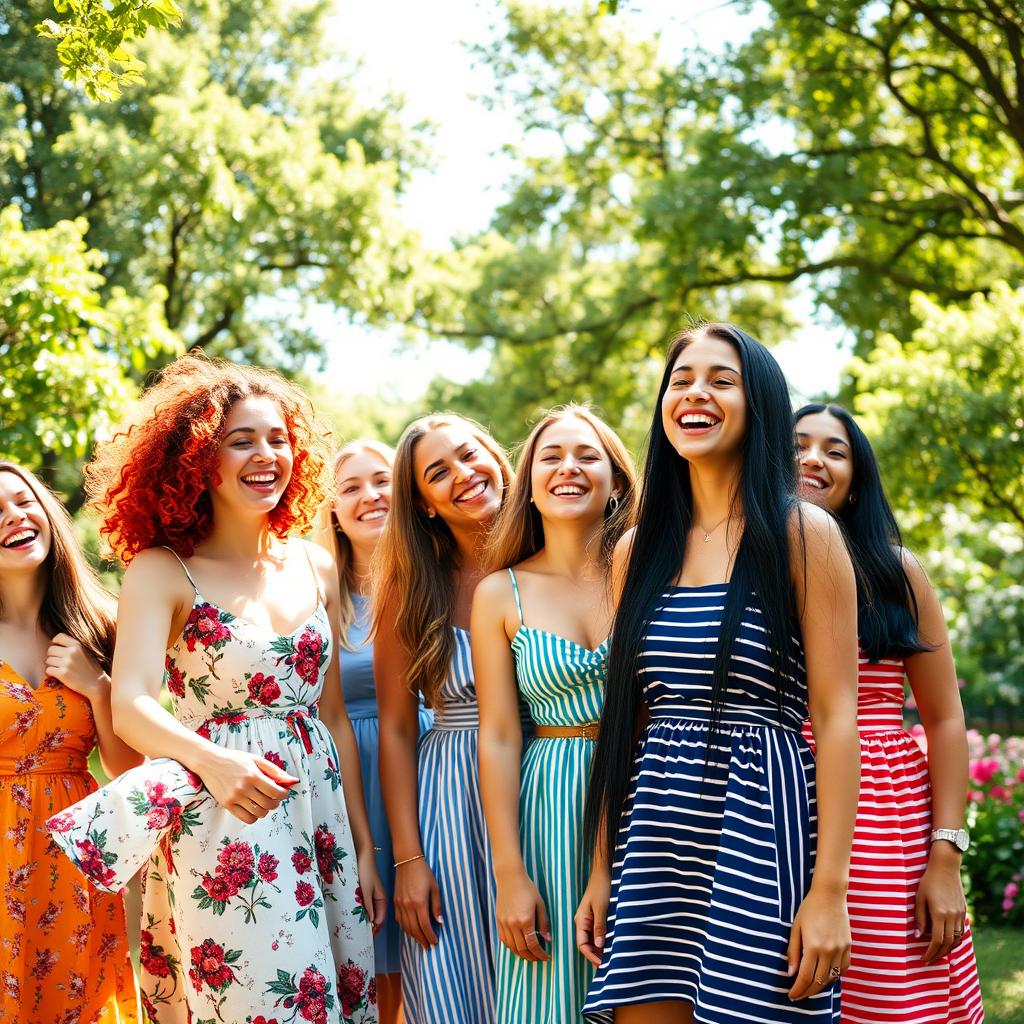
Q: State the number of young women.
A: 7